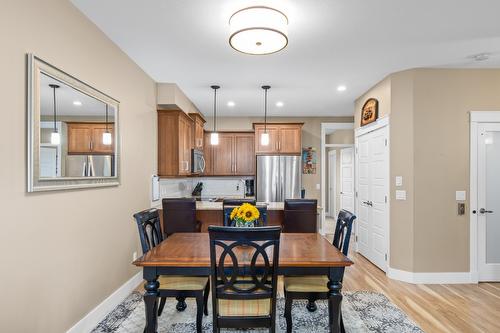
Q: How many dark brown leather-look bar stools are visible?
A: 3